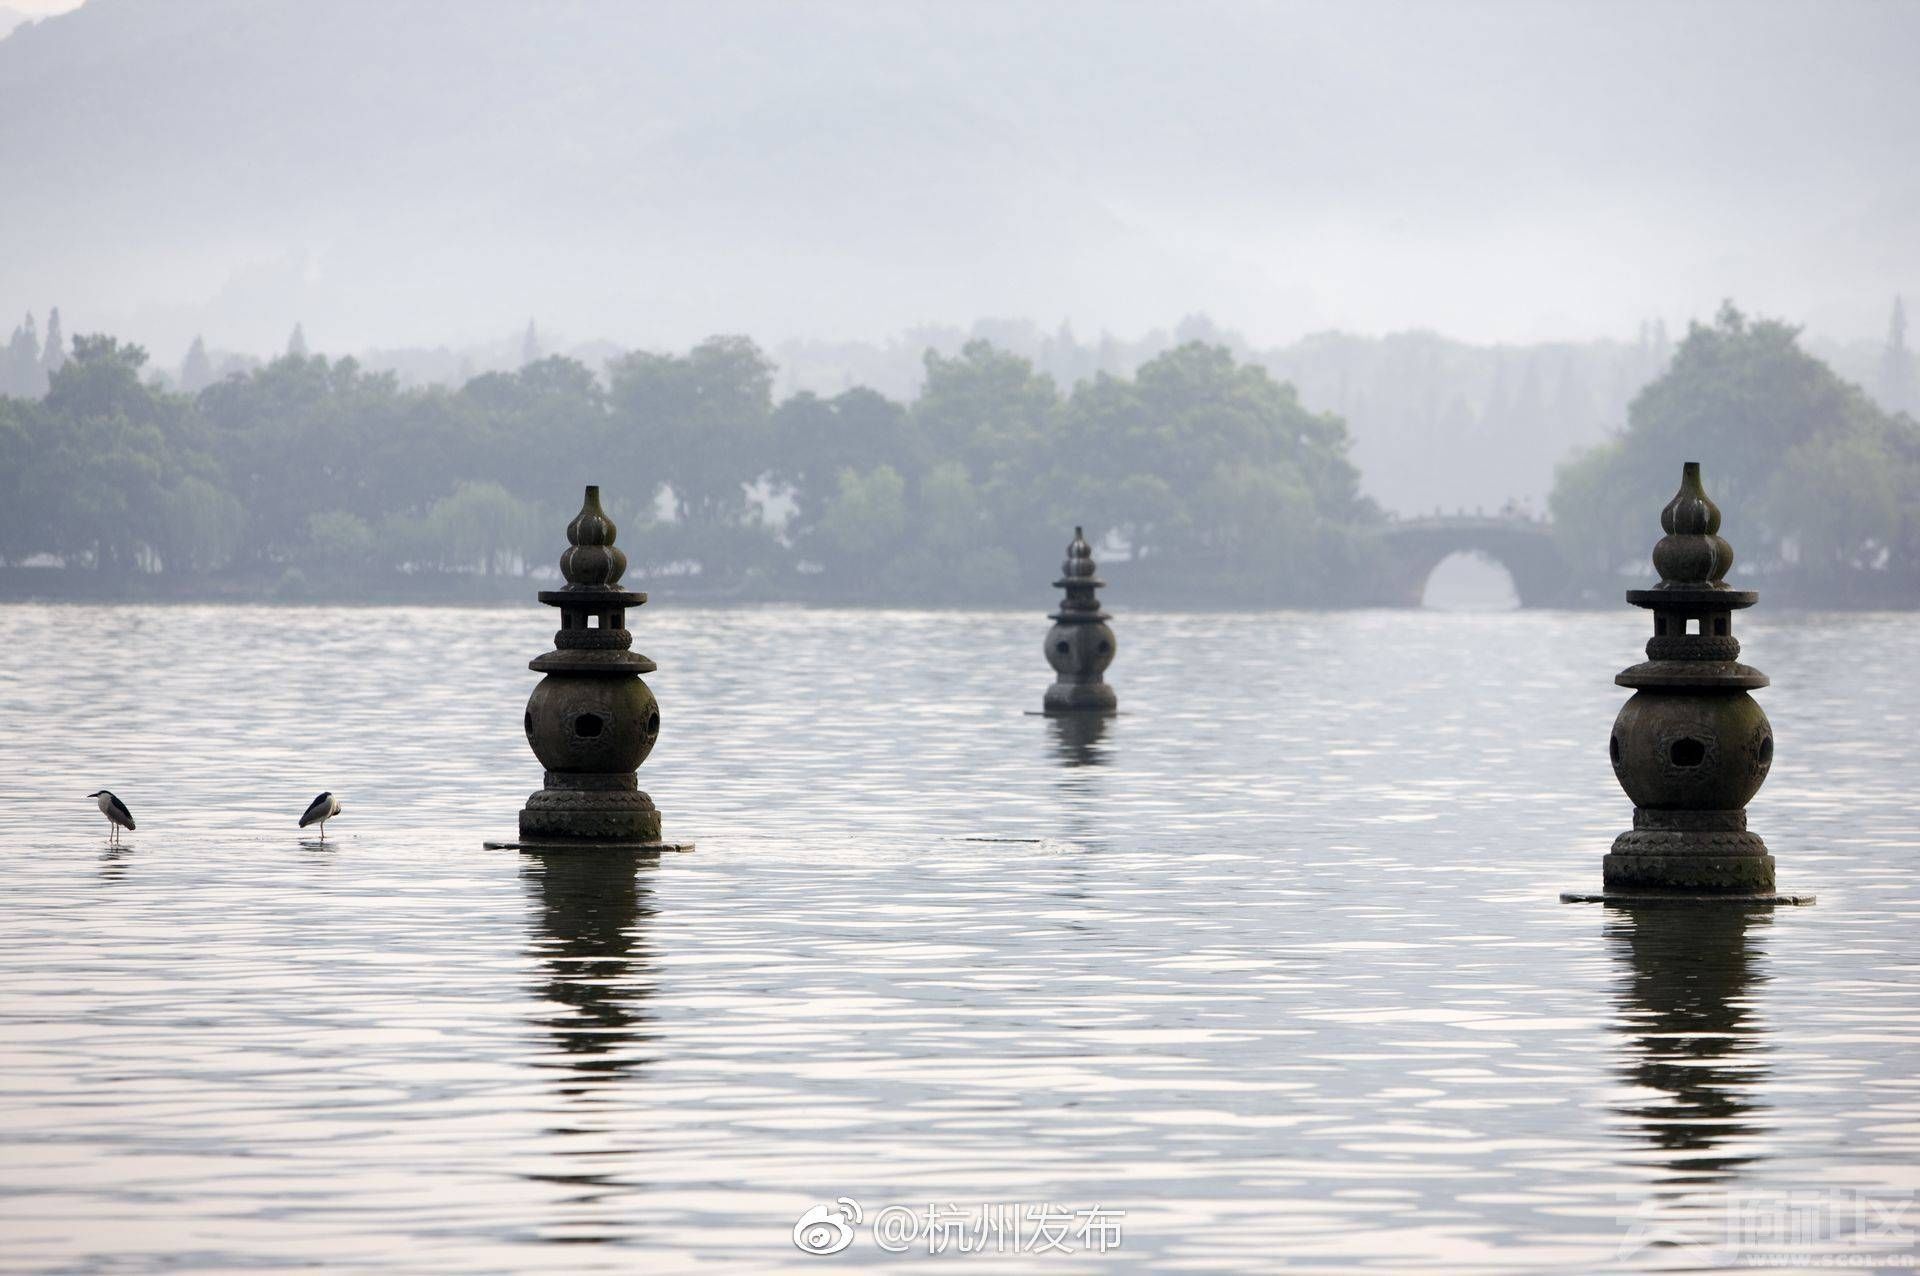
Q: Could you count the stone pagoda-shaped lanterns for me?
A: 3